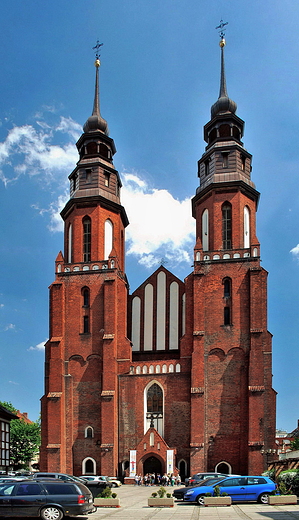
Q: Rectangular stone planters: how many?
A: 4